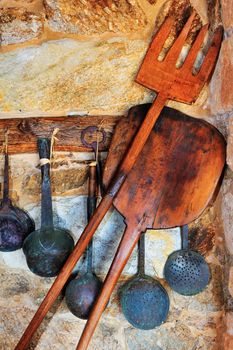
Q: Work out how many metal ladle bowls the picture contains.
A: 5